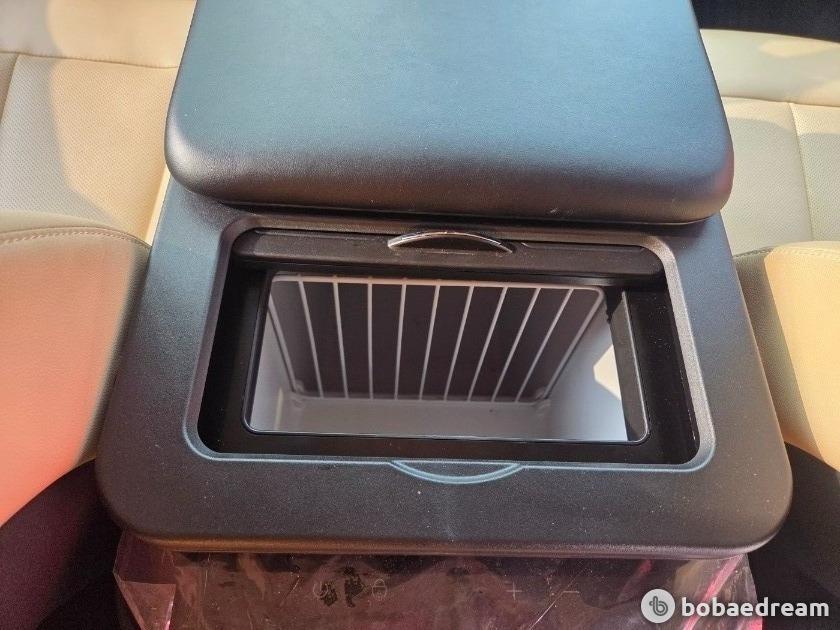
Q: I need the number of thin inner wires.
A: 9